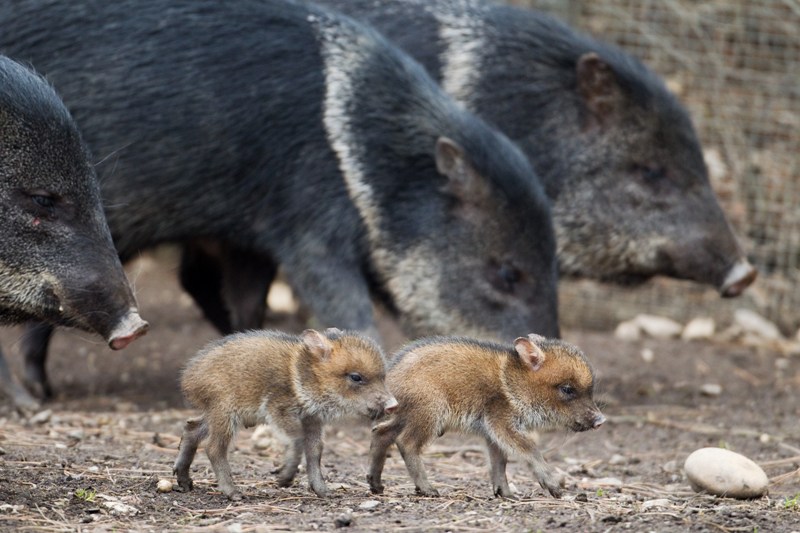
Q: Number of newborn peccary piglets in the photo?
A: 2